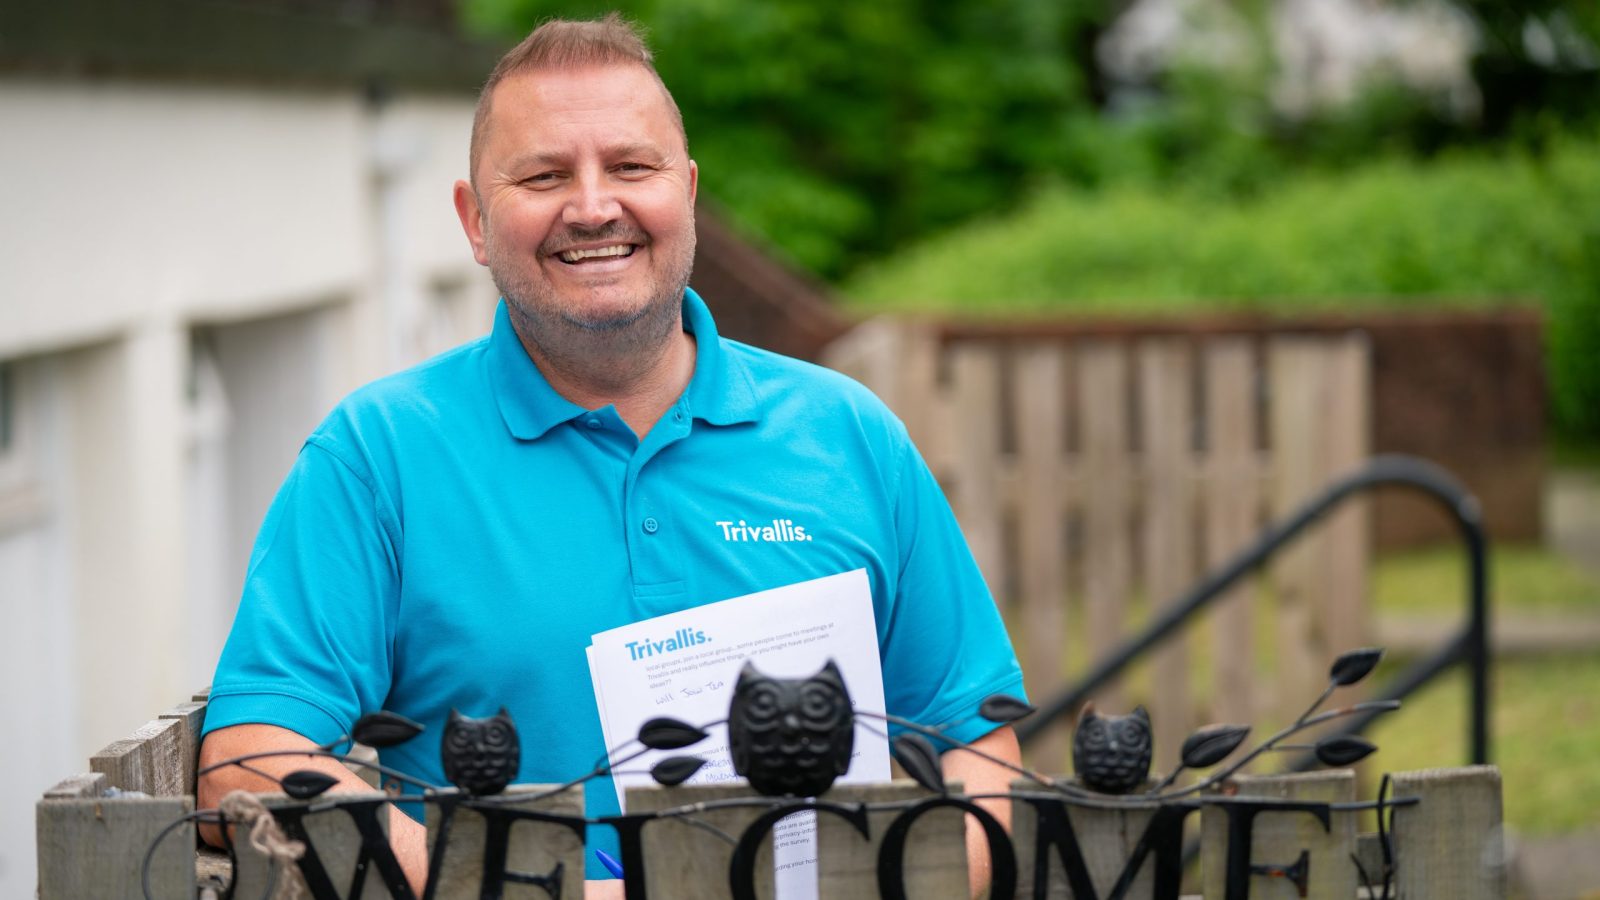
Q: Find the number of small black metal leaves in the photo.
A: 9